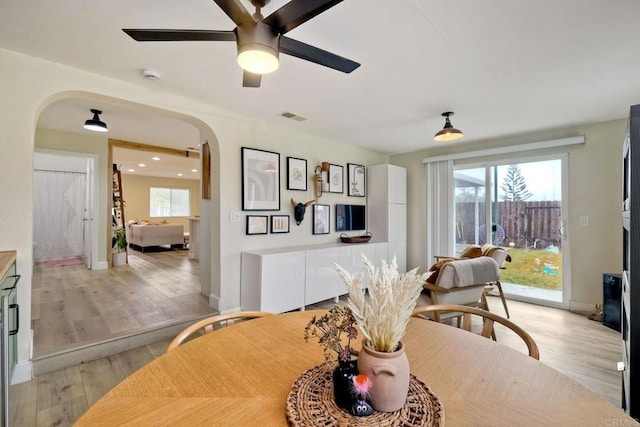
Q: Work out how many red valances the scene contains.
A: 0